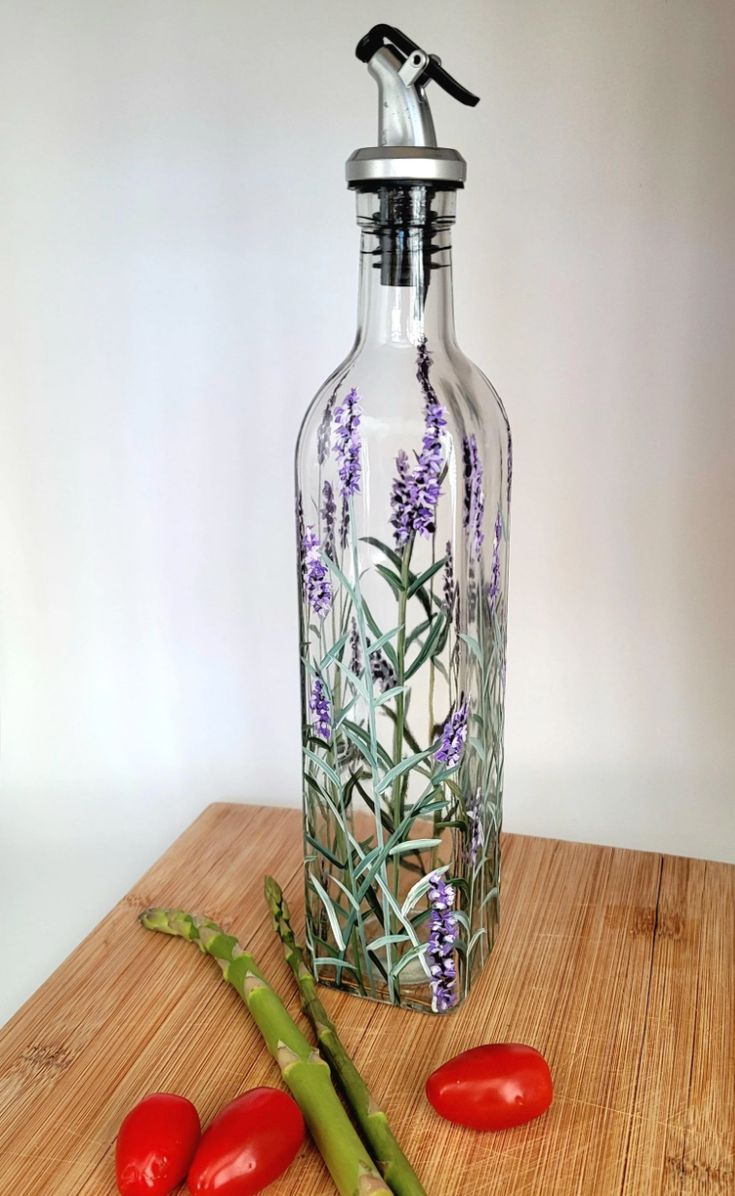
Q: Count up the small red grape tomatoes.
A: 3